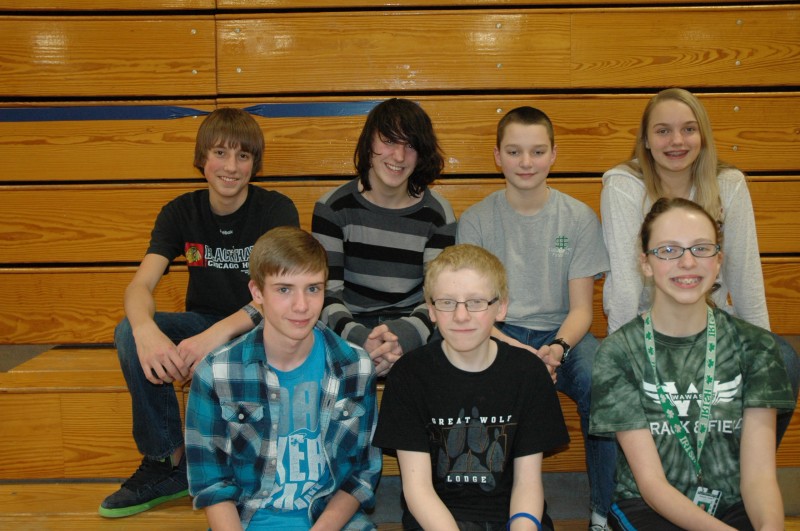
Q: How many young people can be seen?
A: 7